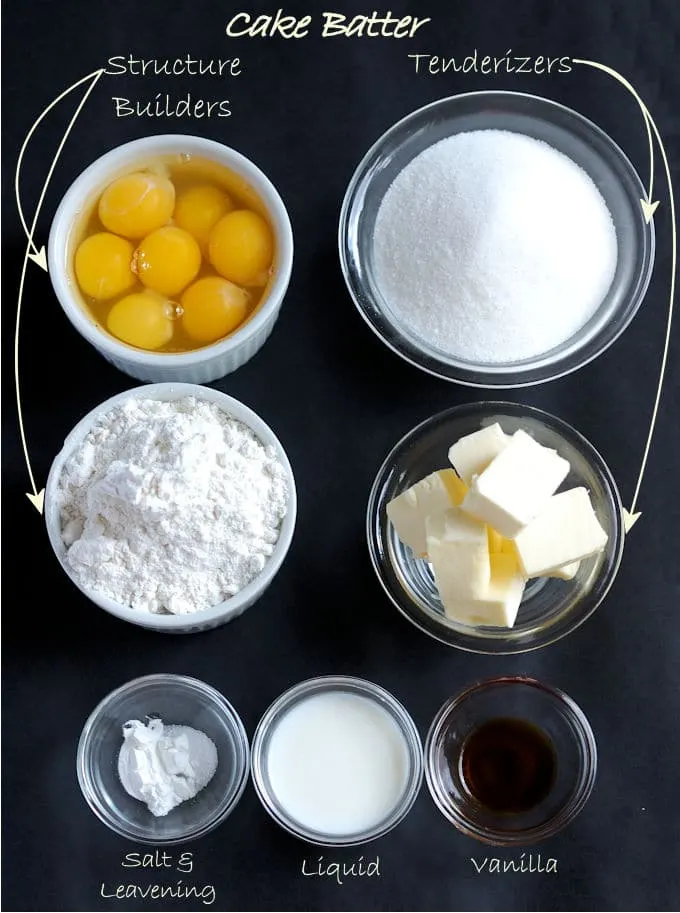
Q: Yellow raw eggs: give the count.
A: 7